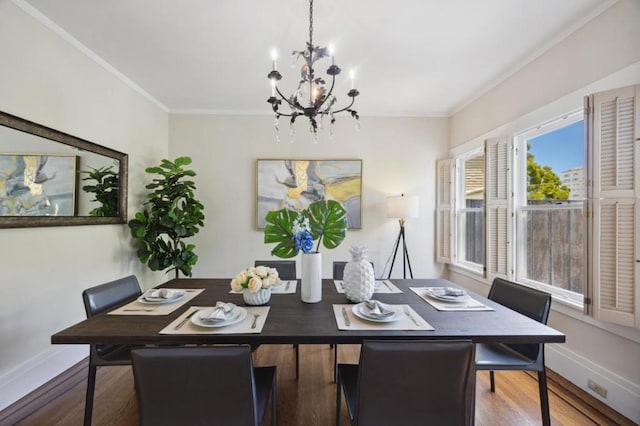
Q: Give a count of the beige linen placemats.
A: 6